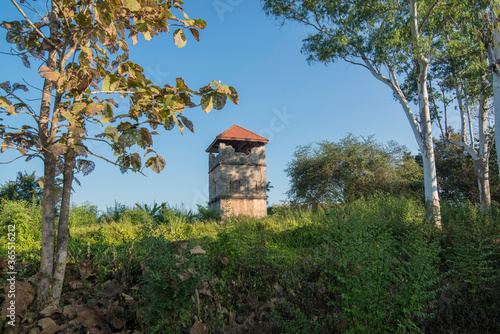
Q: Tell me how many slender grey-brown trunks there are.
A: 2